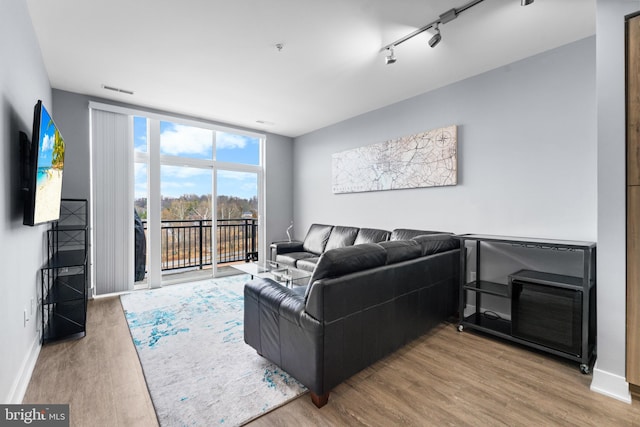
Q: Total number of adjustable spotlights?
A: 3